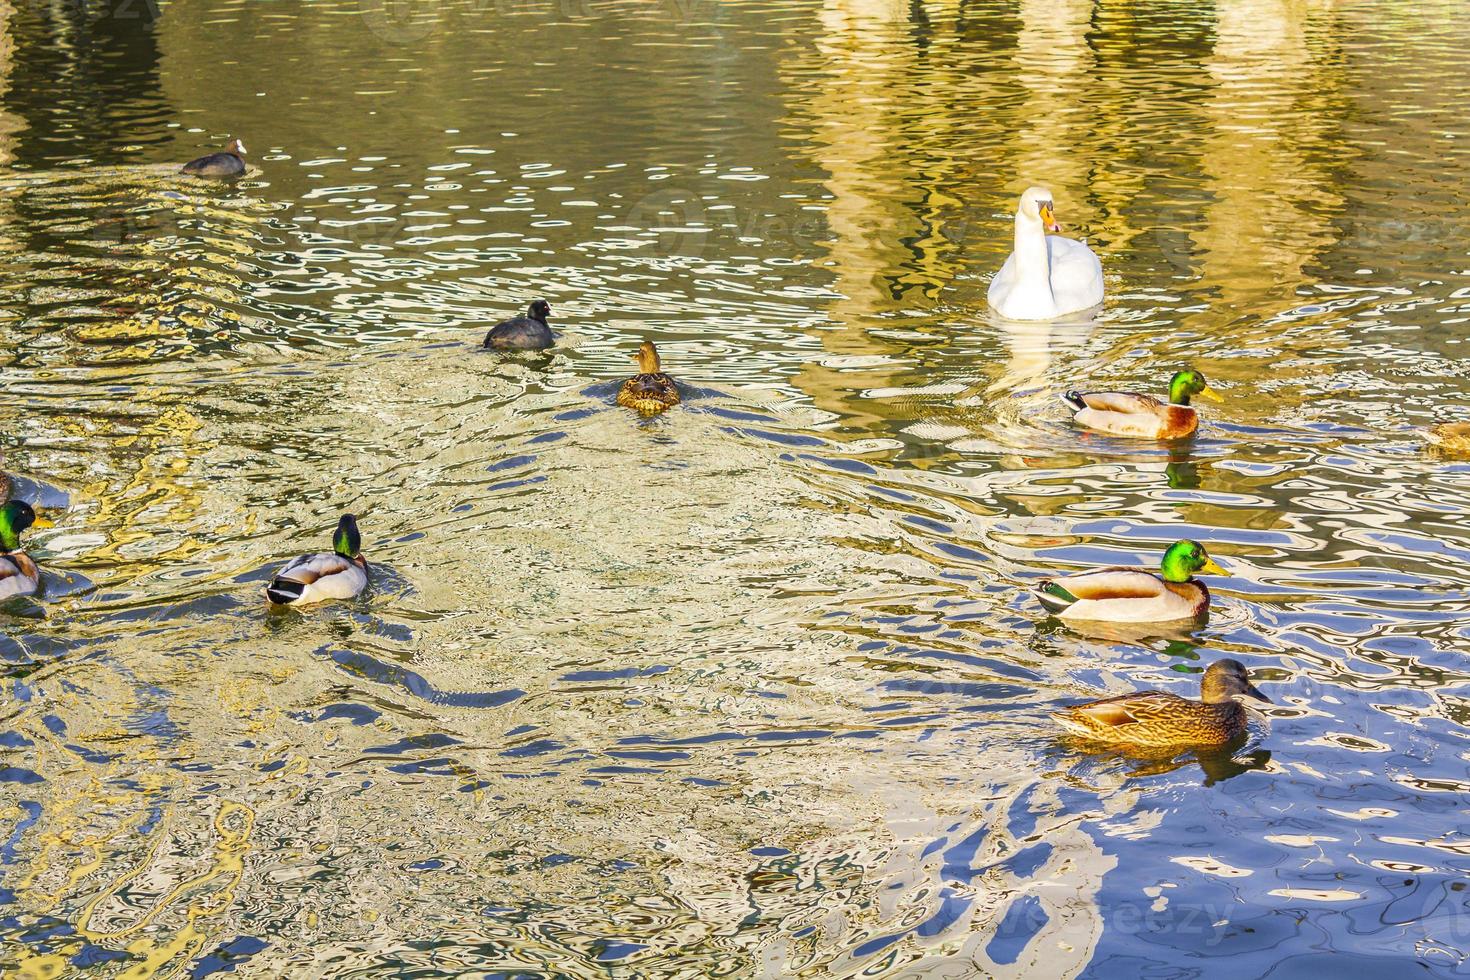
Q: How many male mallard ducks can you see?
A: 4